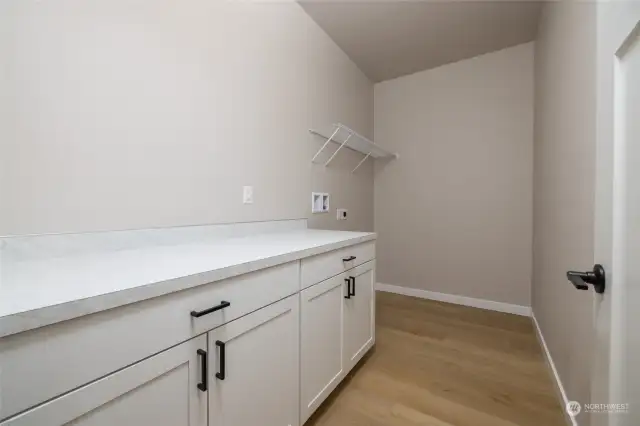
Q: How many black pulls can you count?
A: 6